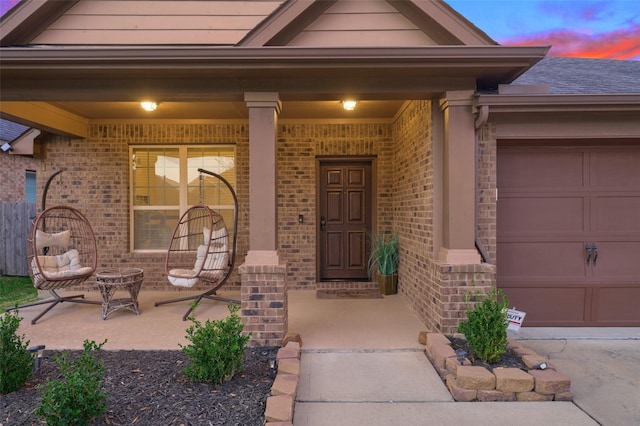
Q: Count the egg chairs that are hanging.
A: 2